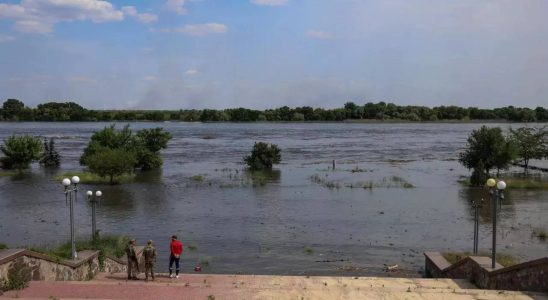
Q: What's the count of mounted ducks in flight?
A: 0